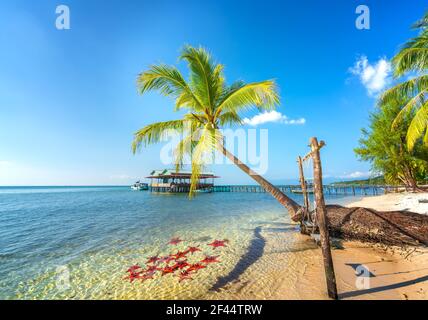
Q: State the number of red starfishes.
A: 15